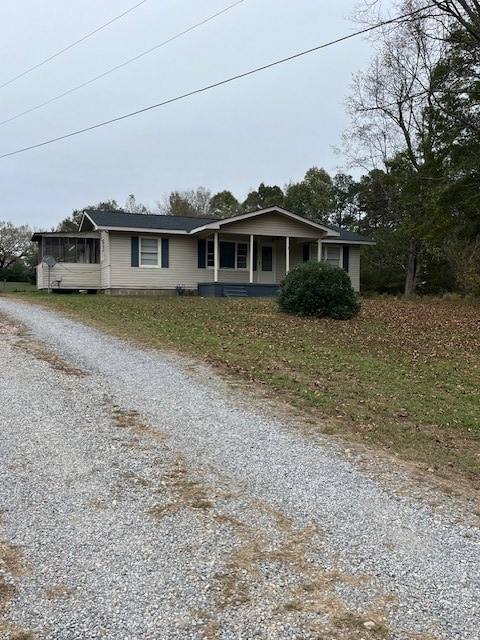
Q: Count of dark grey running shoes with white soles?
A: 0